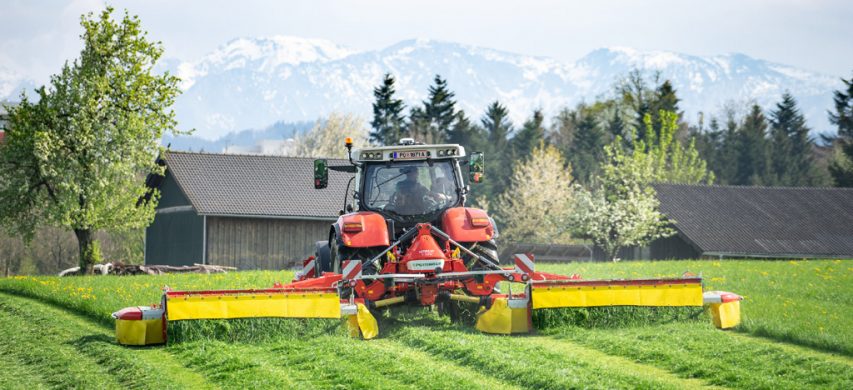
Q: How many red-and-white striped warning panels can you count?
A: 3